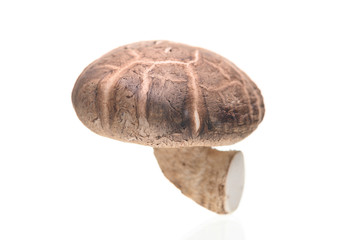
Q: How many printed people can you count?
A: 0